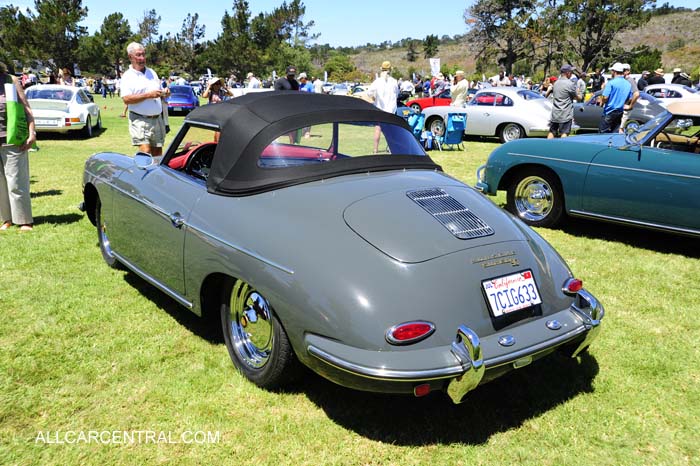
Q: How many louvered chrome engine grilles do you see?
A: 1